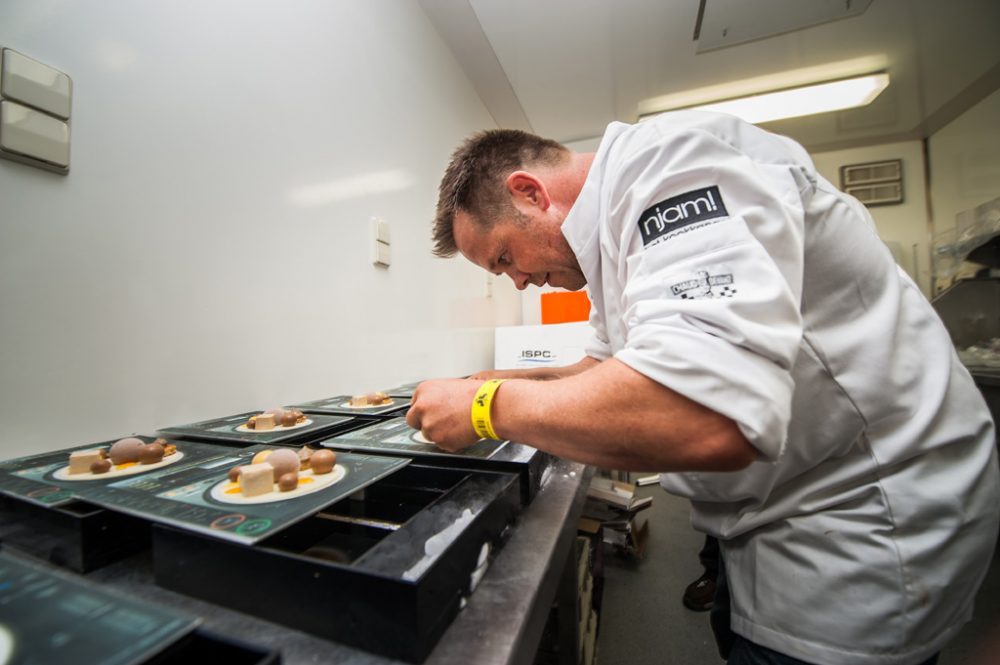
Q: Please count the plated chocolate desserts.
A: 4